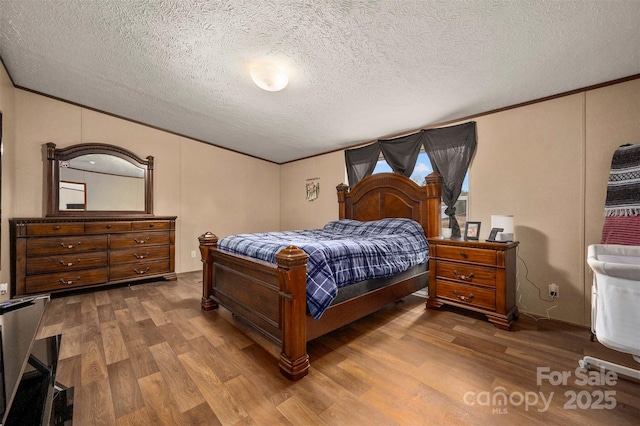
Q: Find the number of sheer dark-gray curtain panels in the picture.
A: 3